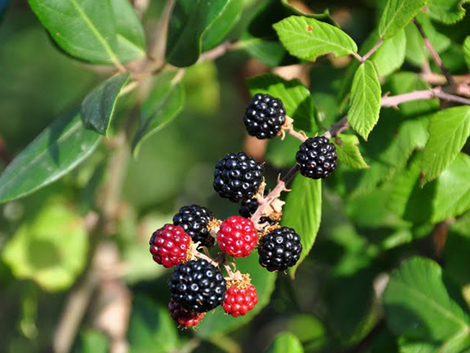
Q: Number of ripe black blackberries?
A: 7